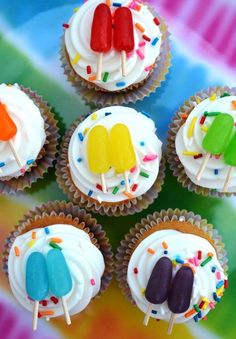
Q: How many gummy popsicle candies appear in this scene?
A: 11